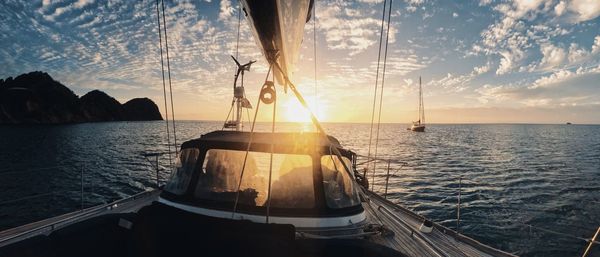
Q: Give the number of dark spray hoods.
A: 1